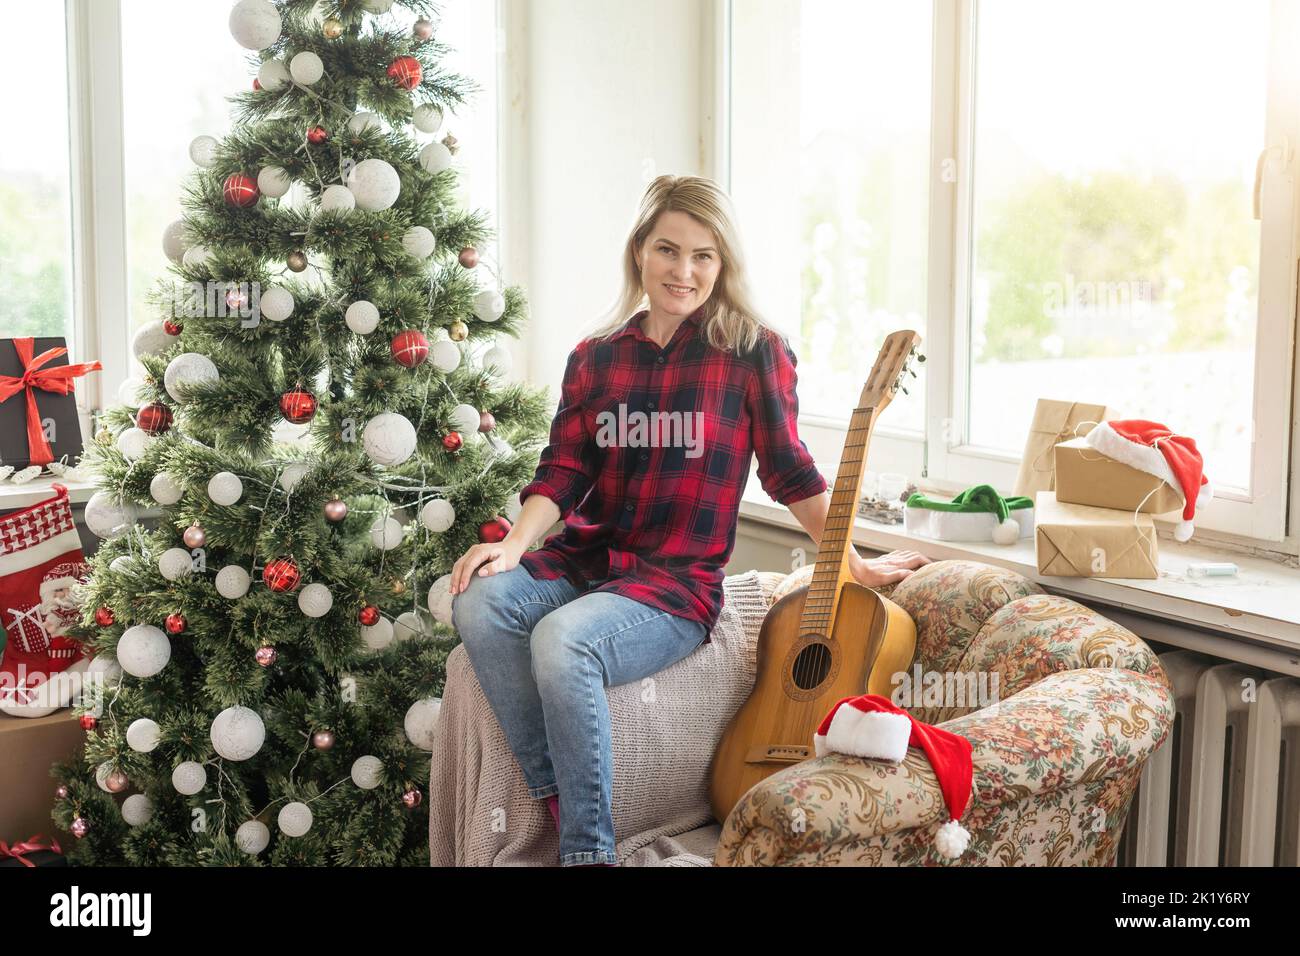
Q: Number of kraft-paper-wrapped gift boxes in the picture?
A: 3